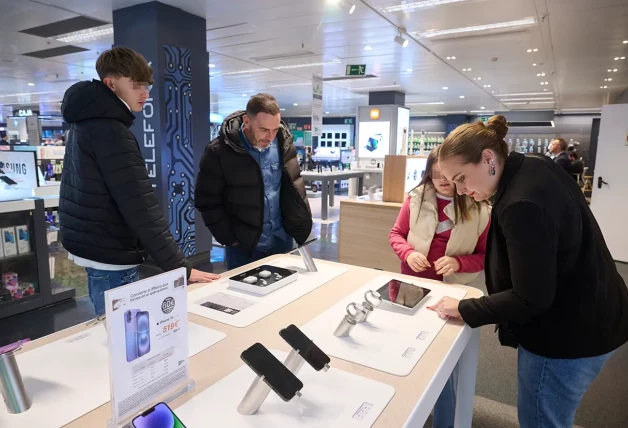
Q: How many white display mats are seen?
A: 4